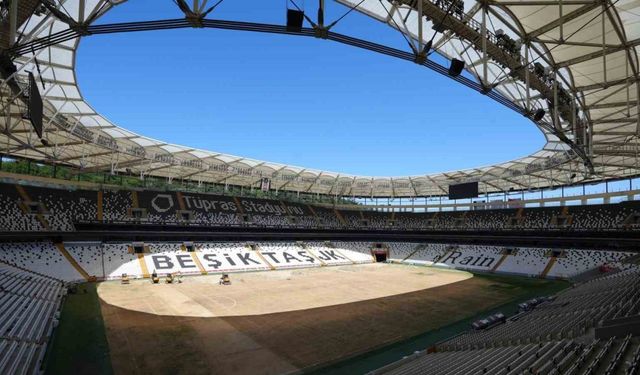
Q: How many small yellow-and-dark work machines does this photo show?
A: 4